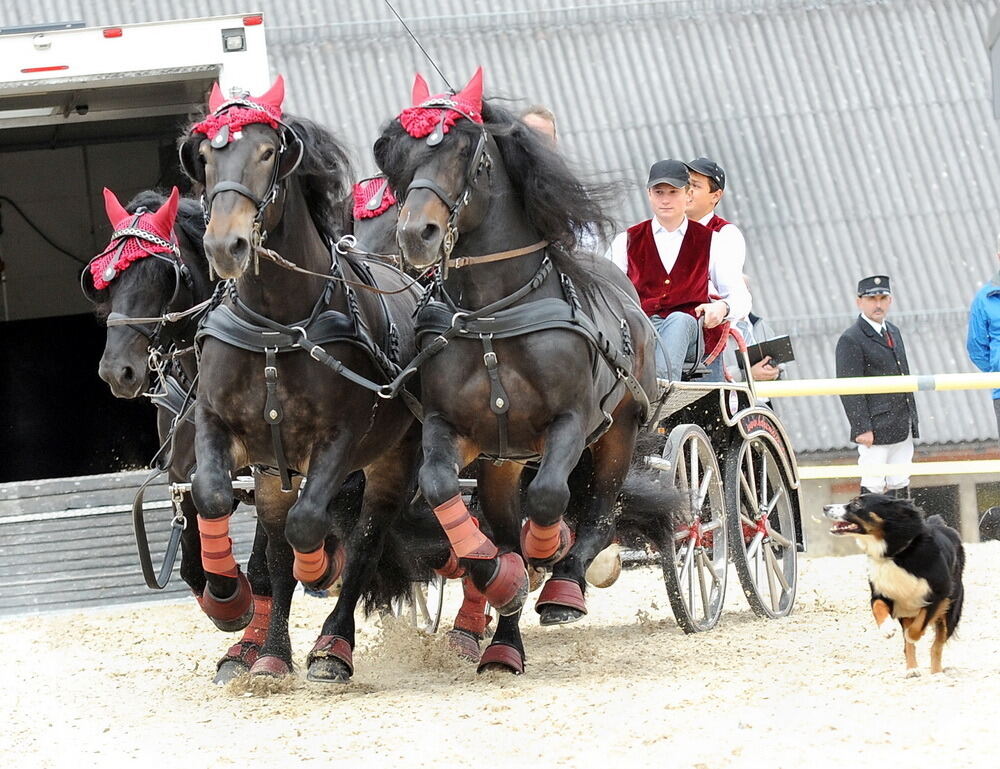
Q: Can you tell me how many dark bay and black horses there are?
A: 4